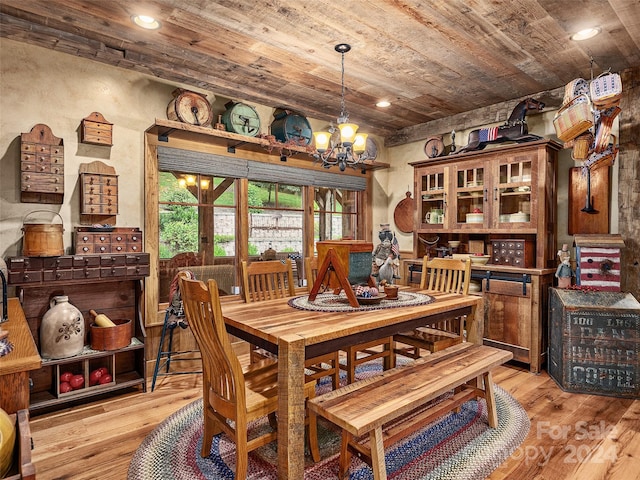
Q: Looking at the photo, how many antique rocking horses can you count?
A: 1